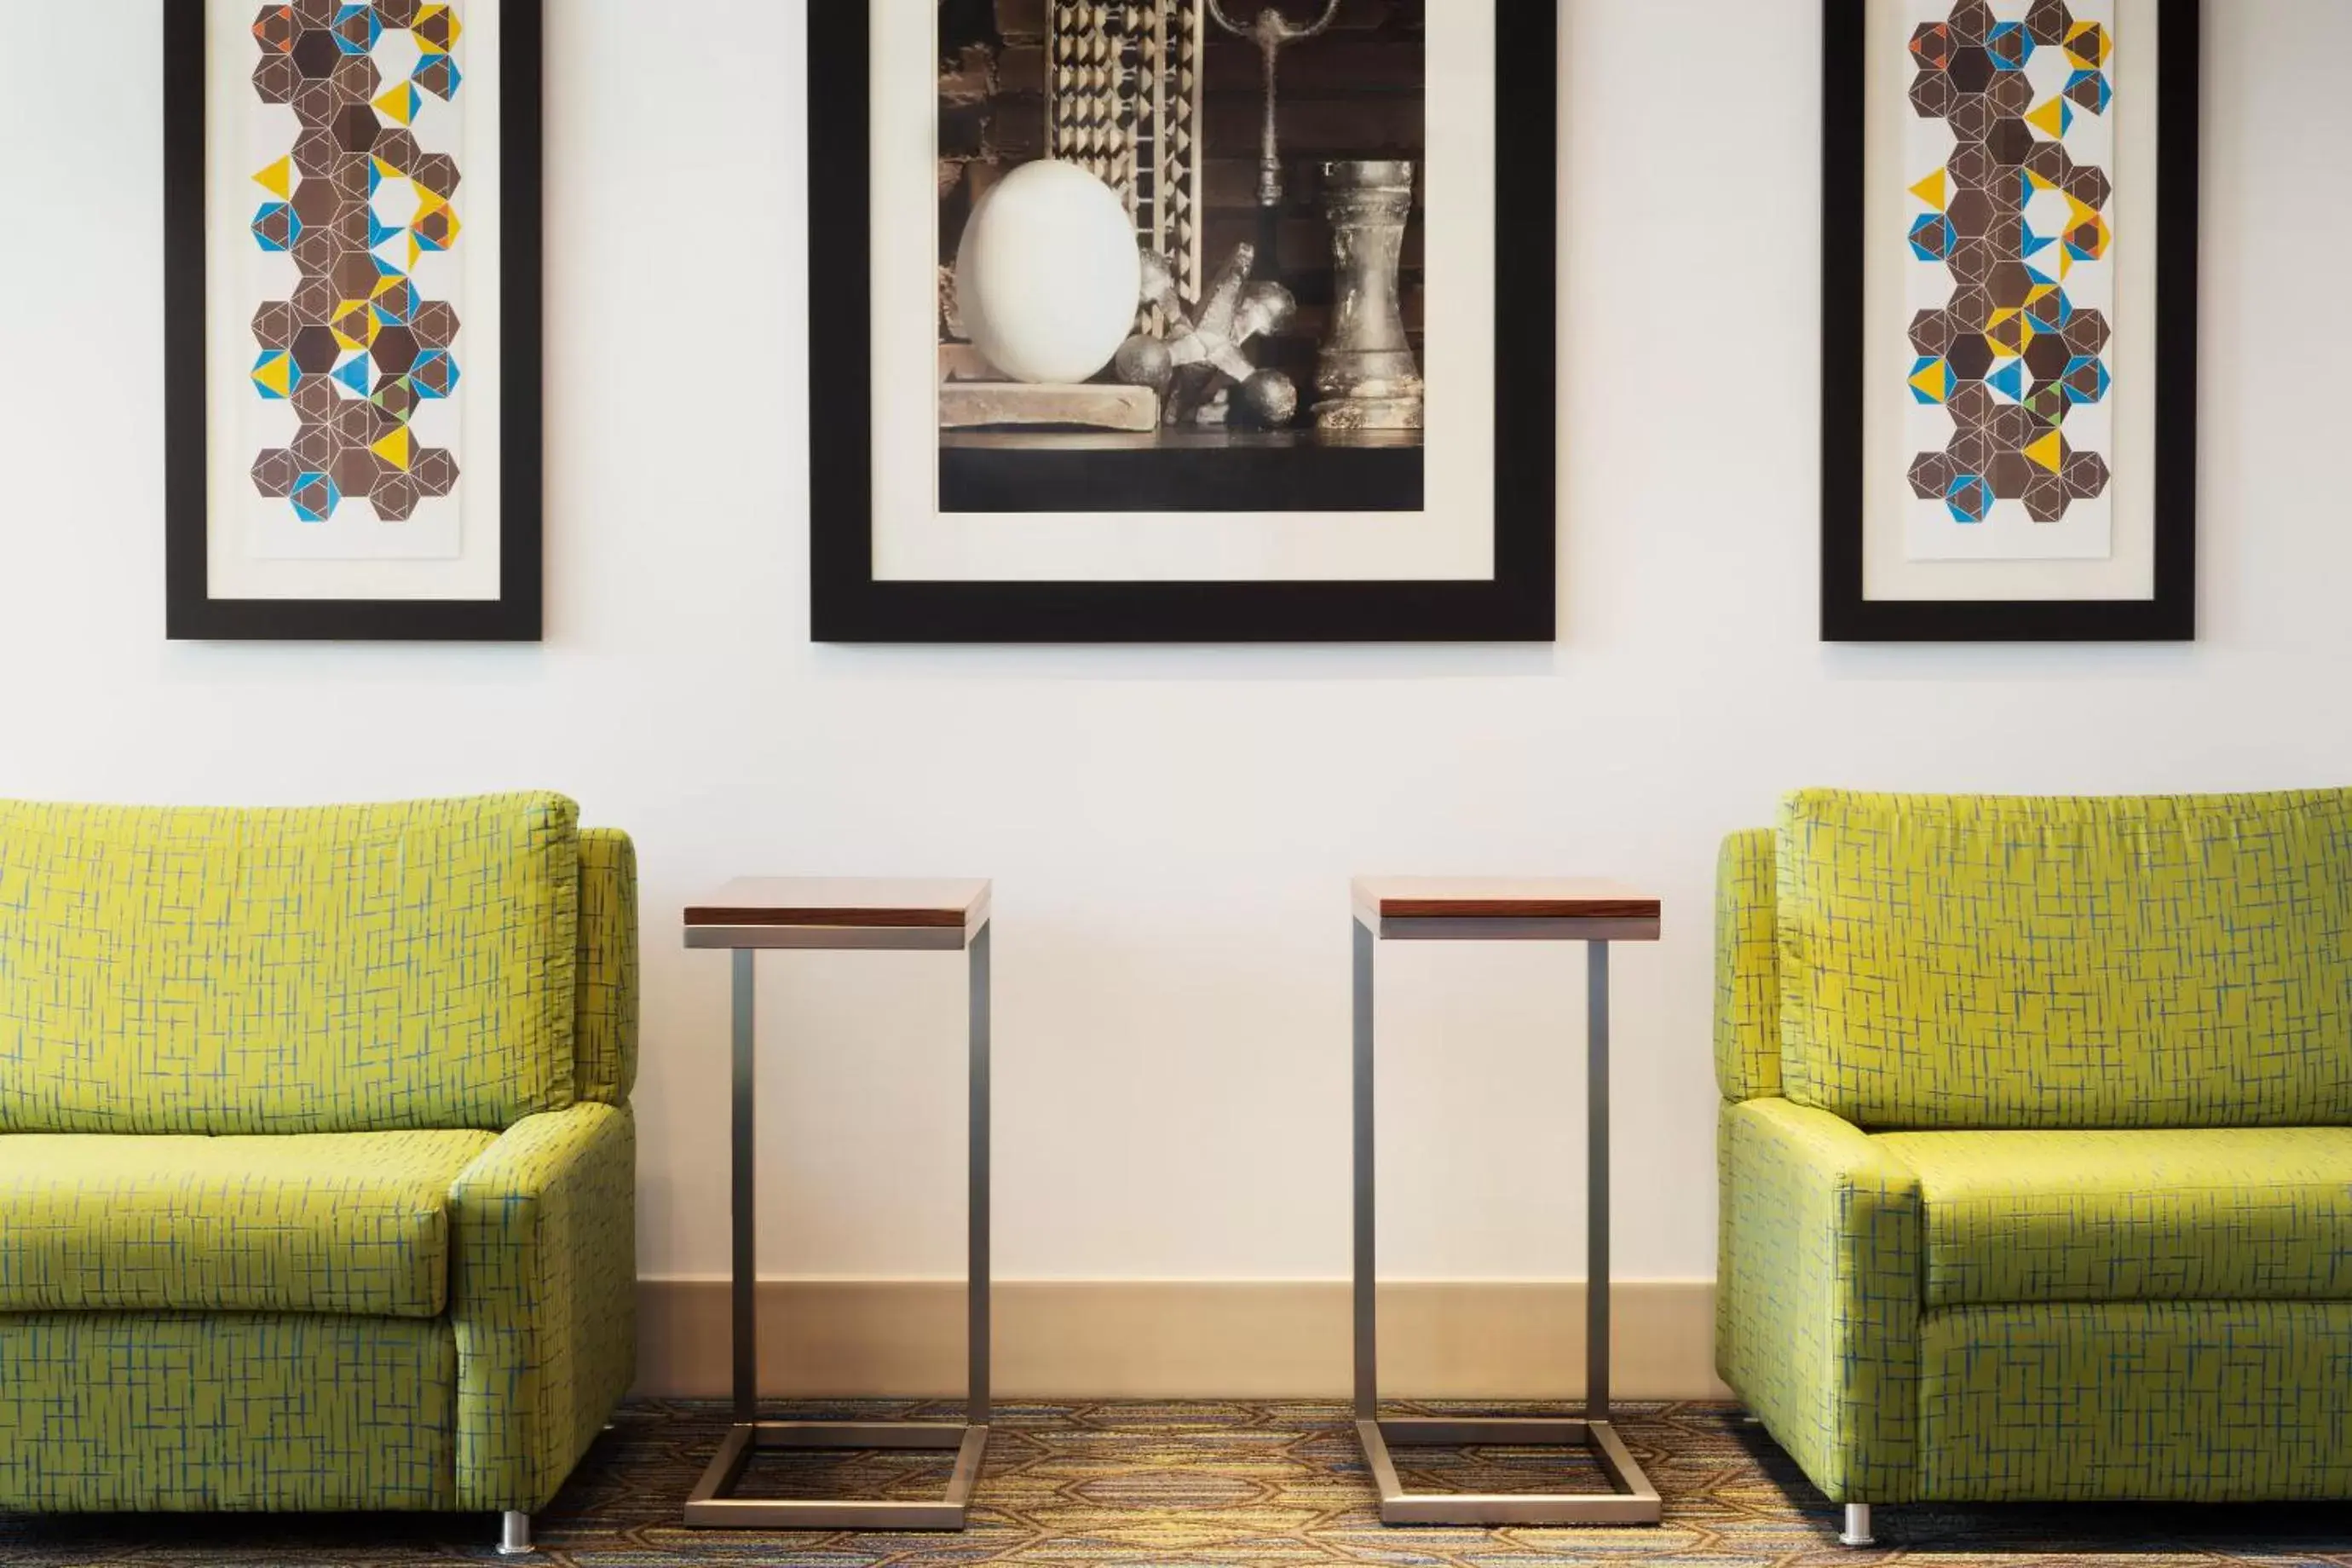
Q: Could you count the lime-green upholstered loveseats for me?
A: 2